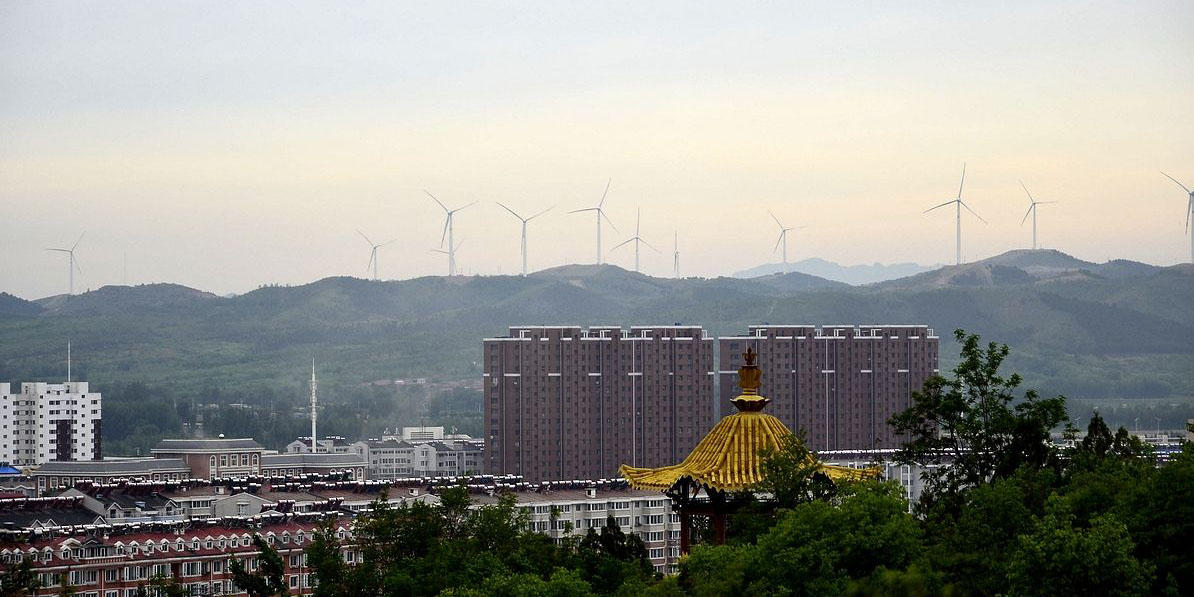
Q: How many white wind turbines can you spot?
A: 12